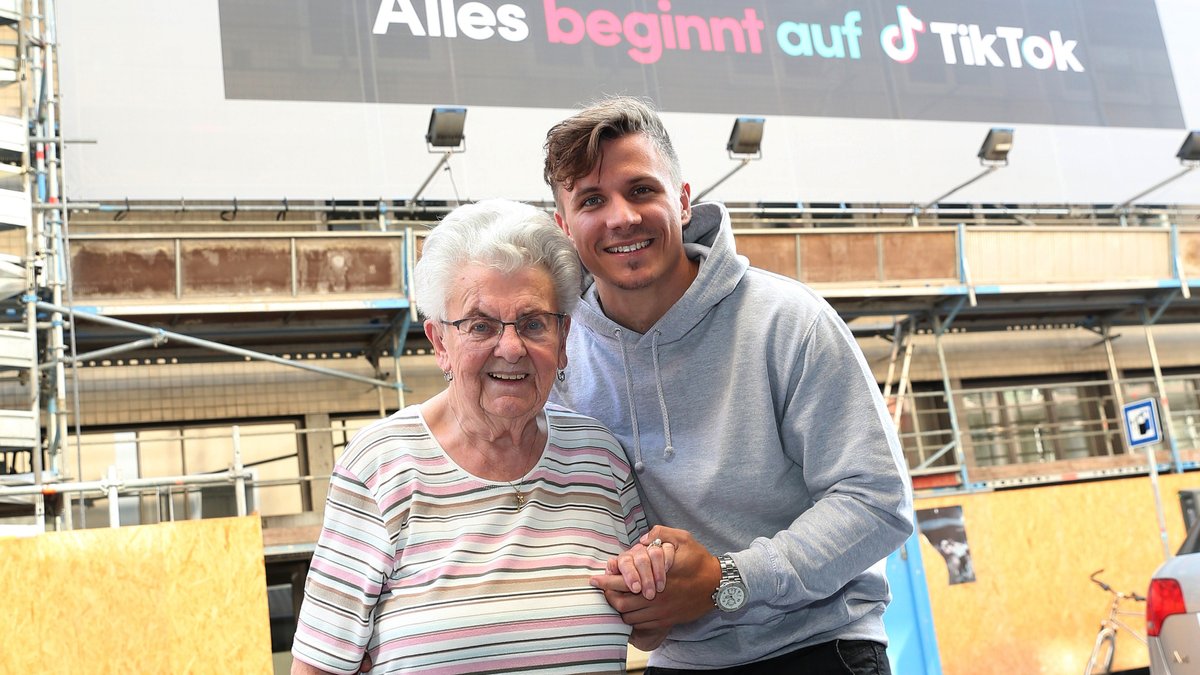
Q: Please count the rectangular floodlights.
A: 4